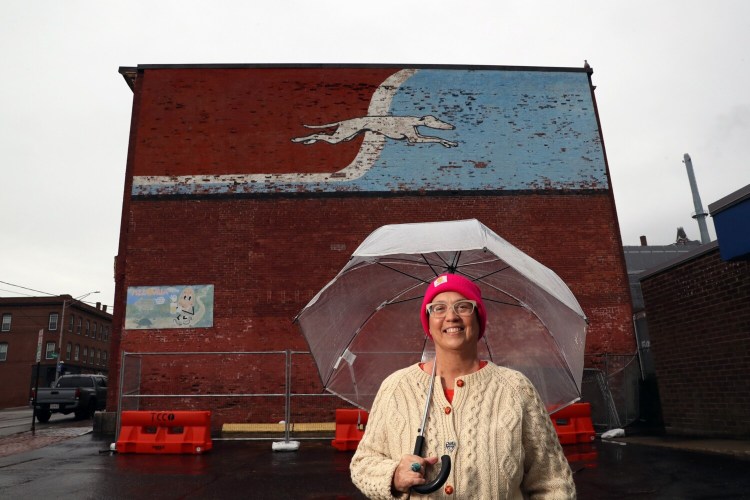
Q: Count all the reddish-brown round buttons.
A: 3